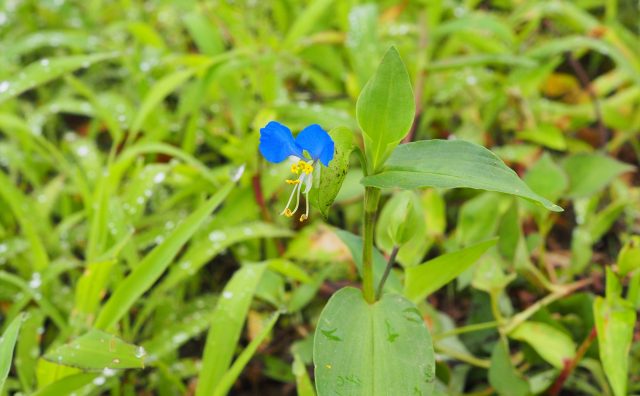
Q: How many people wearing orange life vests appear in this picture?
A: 0